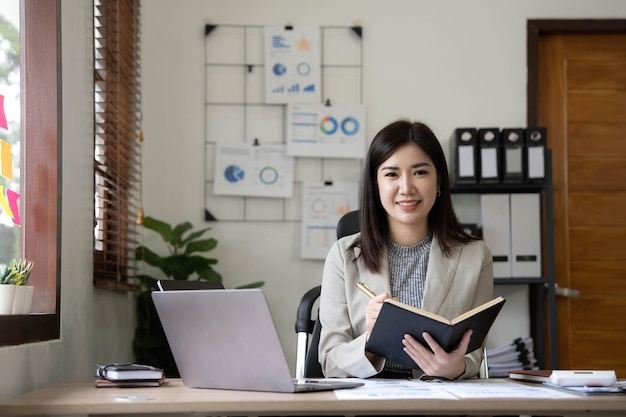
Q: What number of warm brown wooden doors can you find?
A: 1